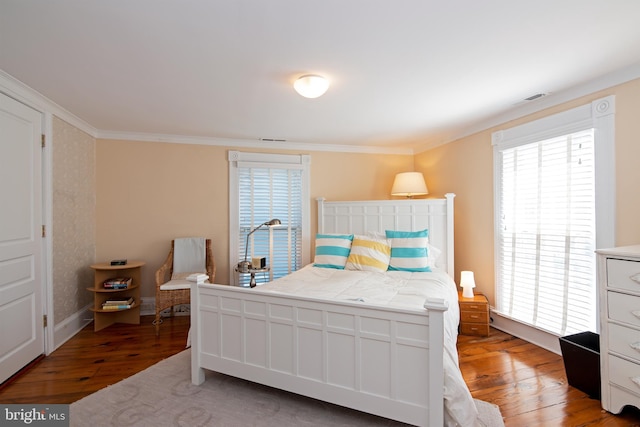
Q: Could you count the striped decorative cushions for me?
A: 3